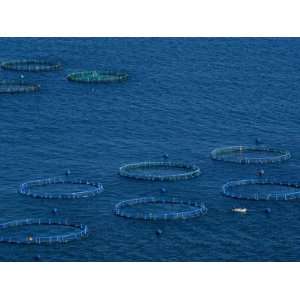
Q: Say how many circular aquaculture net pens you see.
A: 9